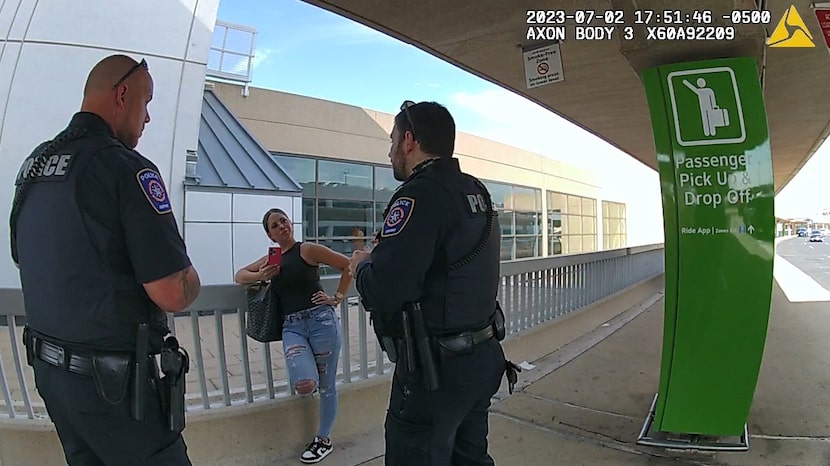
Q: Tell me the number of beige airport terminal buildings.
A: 1